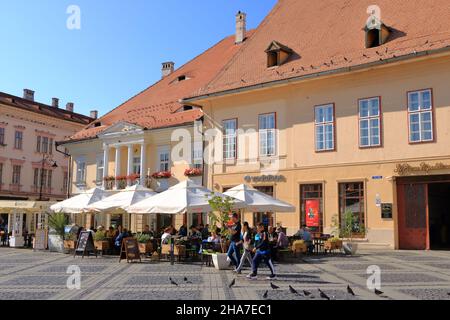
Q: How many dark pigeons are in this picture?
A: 10